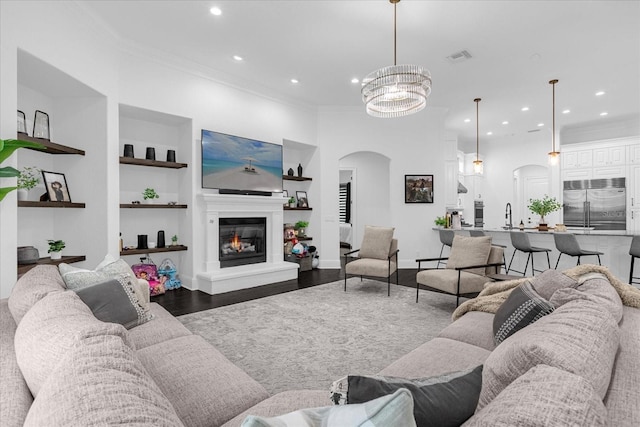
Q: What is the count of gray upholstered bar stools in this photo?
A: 5